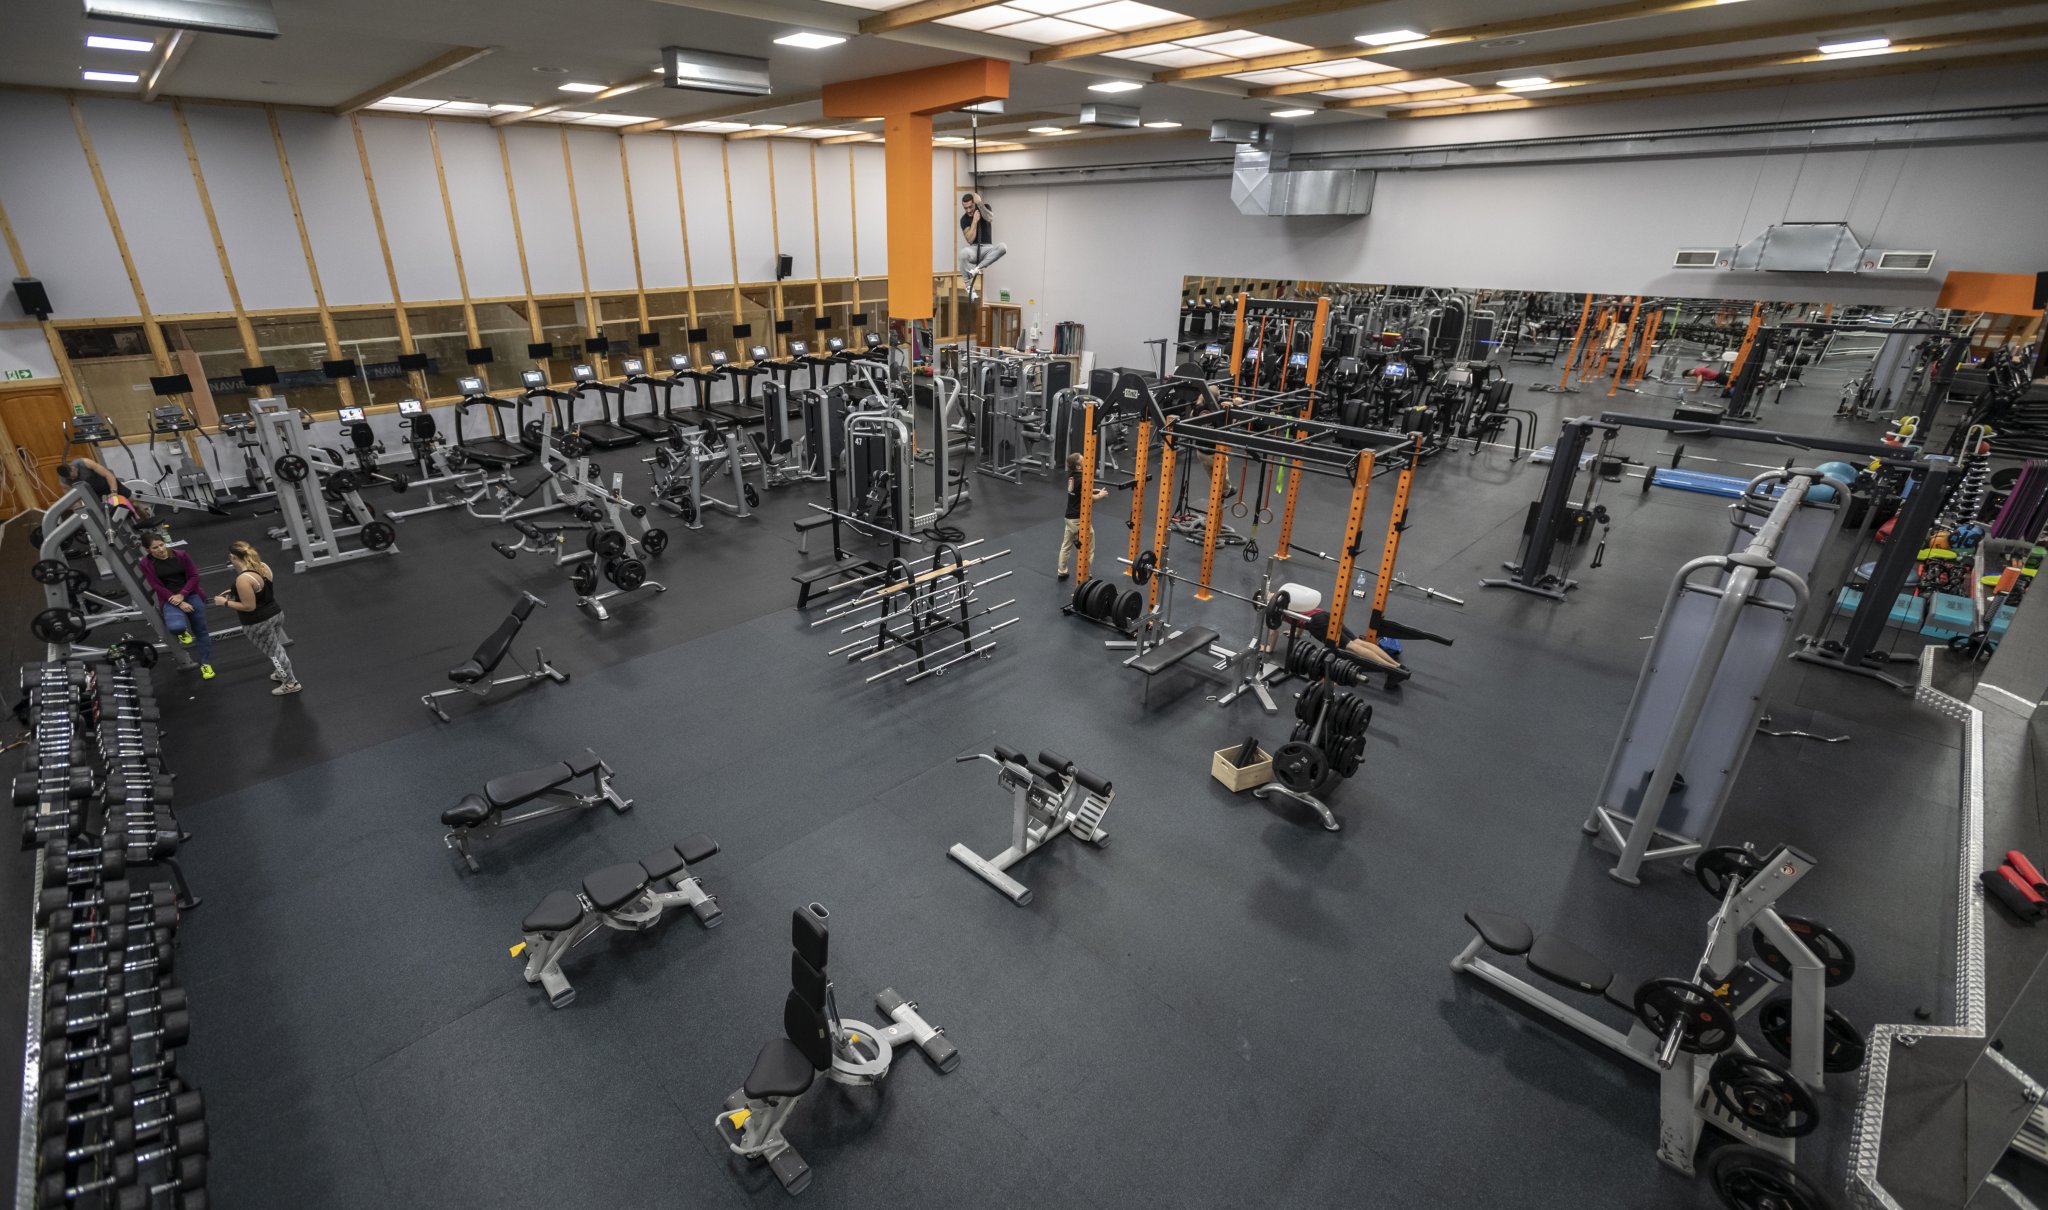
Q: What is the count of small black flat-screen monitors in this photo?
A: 13